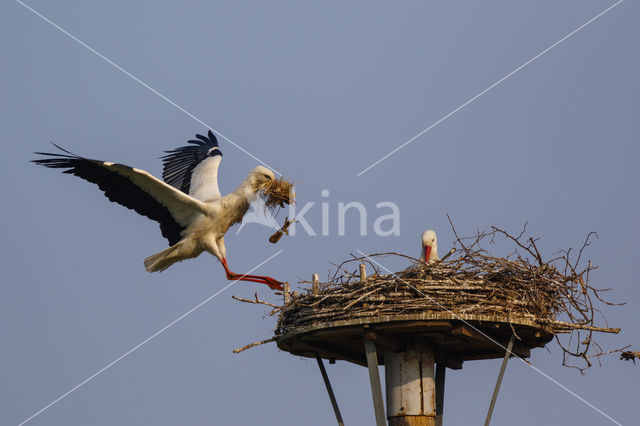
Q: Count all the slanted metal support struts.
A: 4